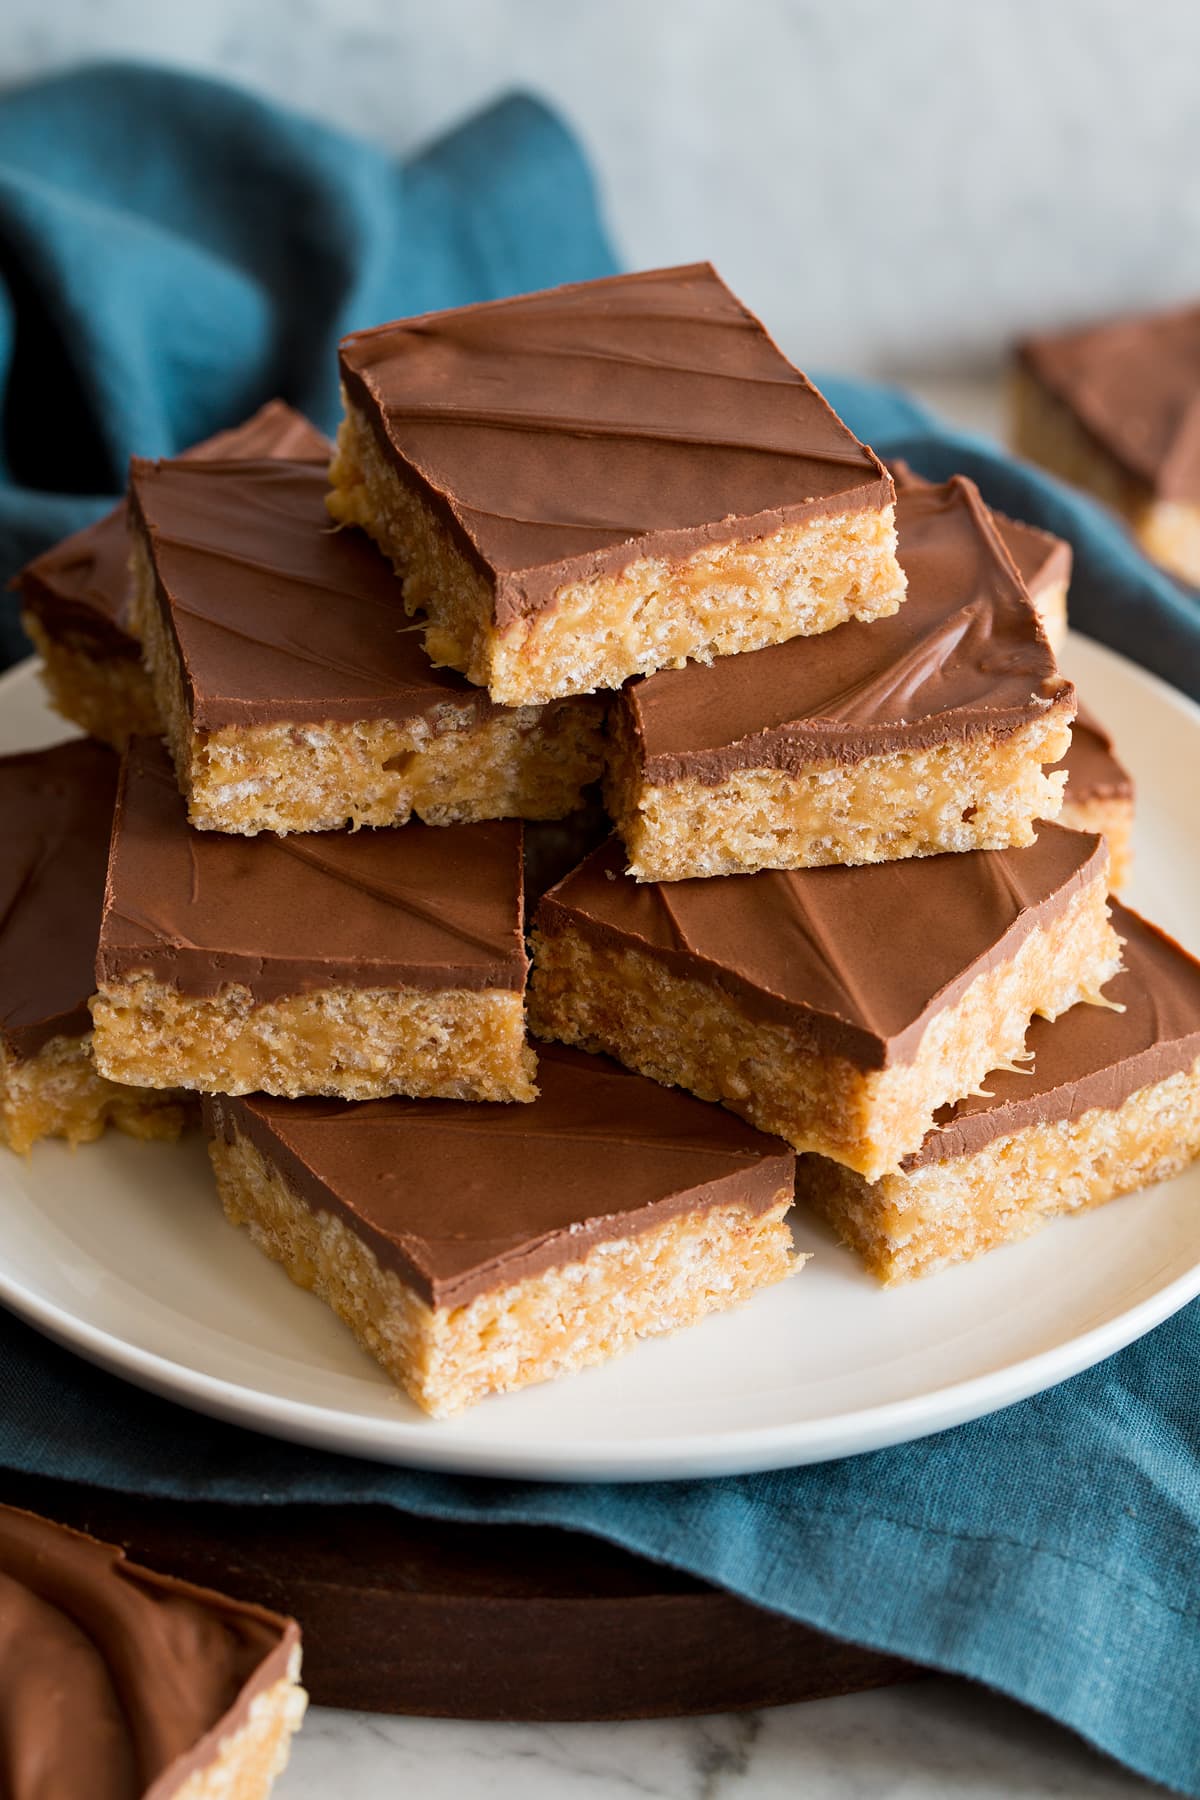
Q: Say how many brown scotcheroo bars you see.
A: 13